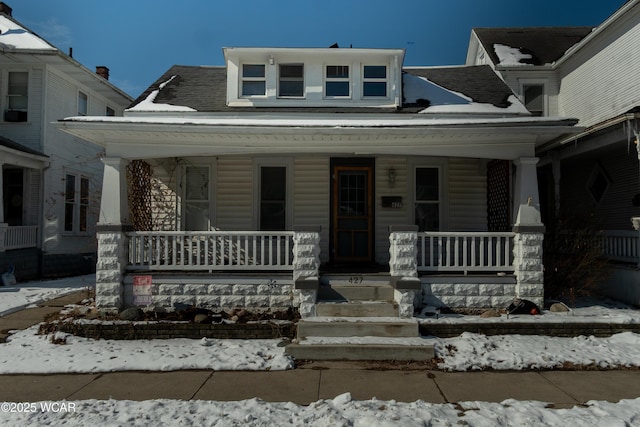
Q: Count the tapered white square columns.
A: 2